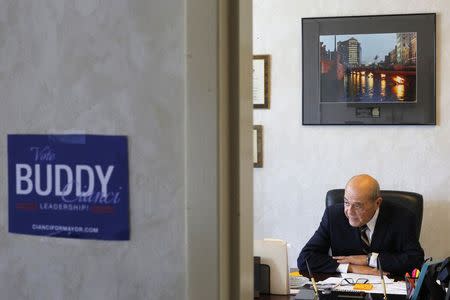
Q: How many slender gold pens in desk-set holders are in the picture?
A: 2